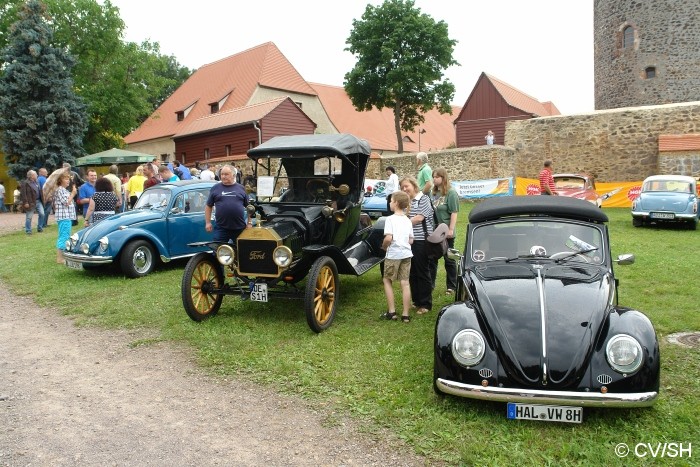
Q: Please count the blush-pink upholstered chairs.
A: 0